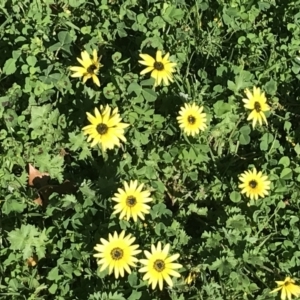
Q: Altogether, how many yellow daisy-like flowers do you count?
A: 10